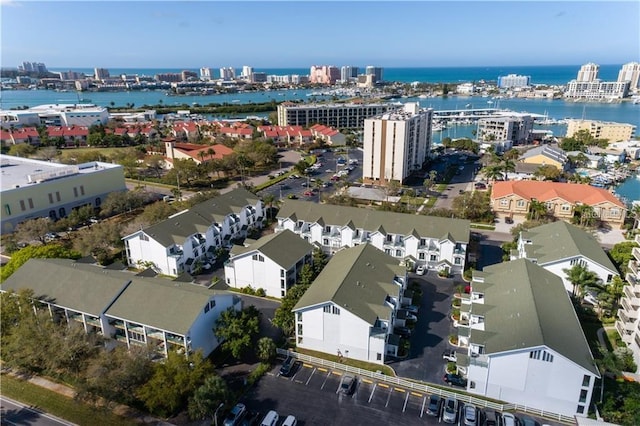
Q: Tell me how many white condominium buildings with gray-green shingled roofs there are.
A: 7